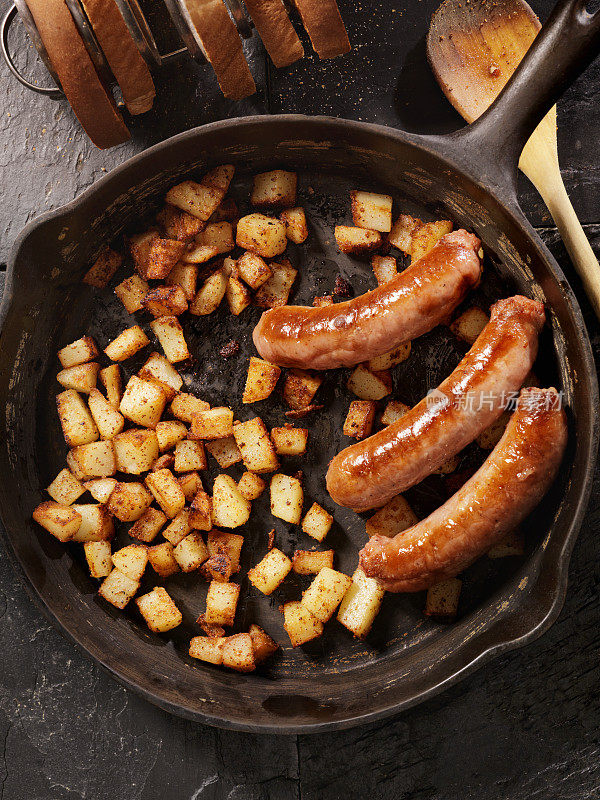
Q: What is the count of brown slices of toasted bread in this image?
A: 5